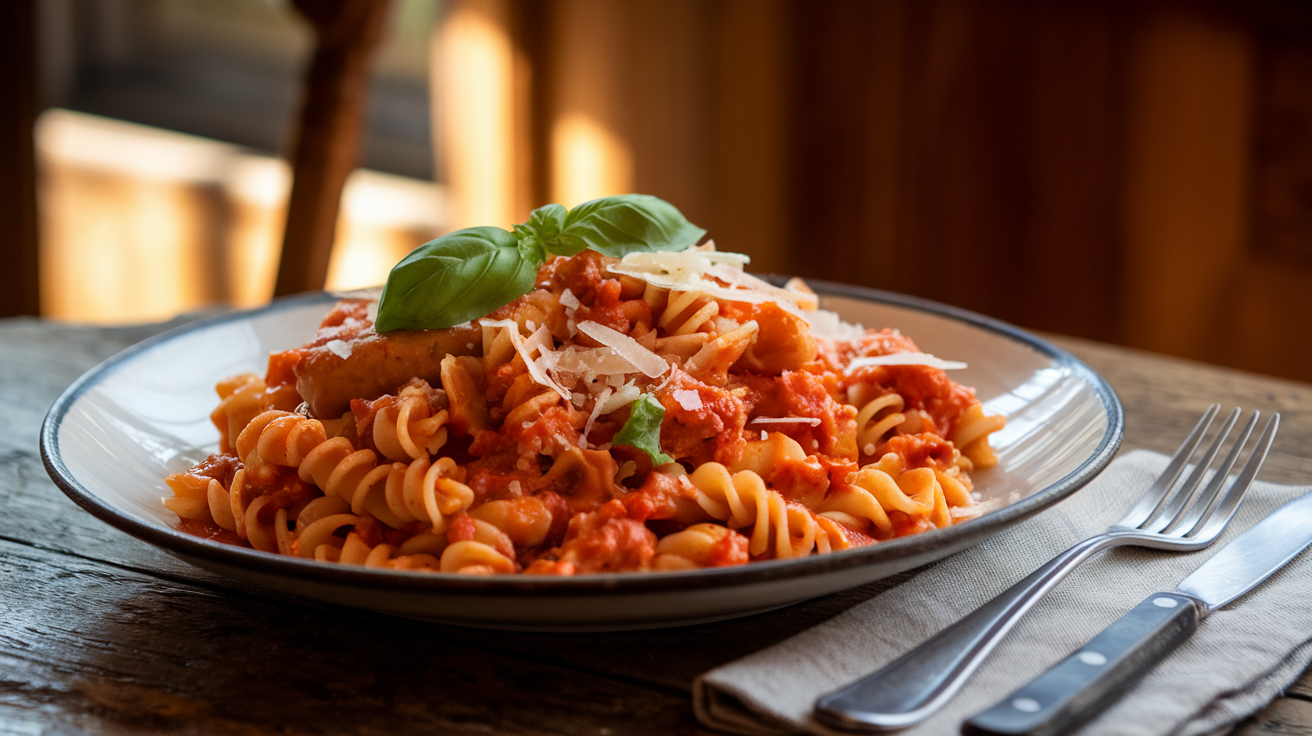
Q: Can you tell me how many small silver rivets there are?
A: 3